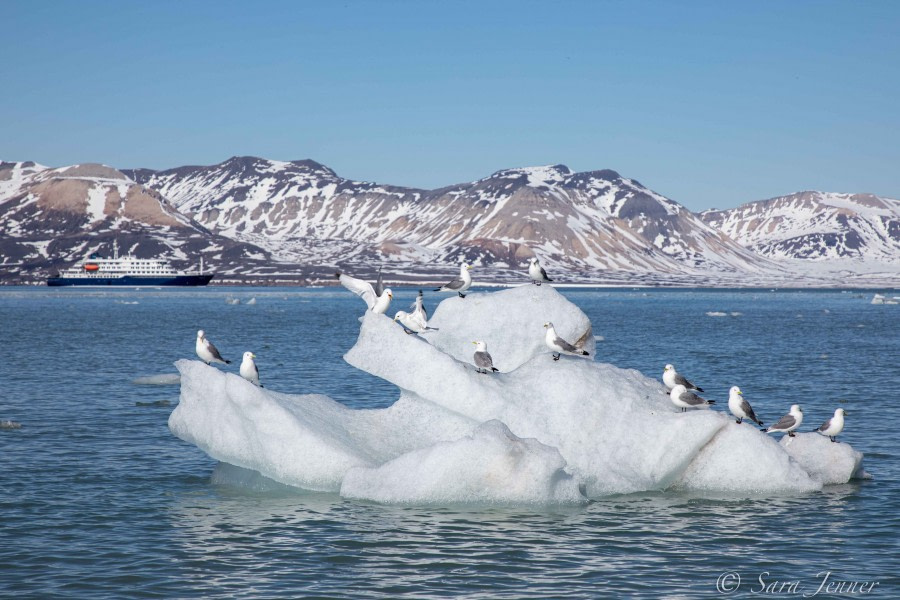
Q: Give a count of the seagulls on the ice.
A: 13